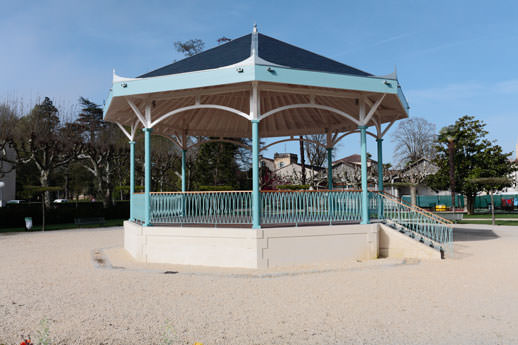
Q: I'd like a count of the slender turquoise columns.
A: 7